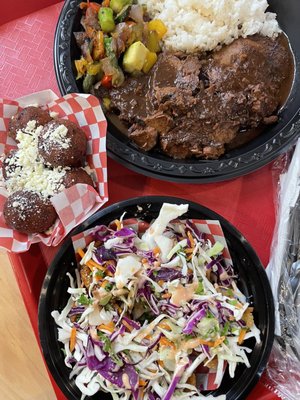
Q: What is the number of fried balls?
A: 5